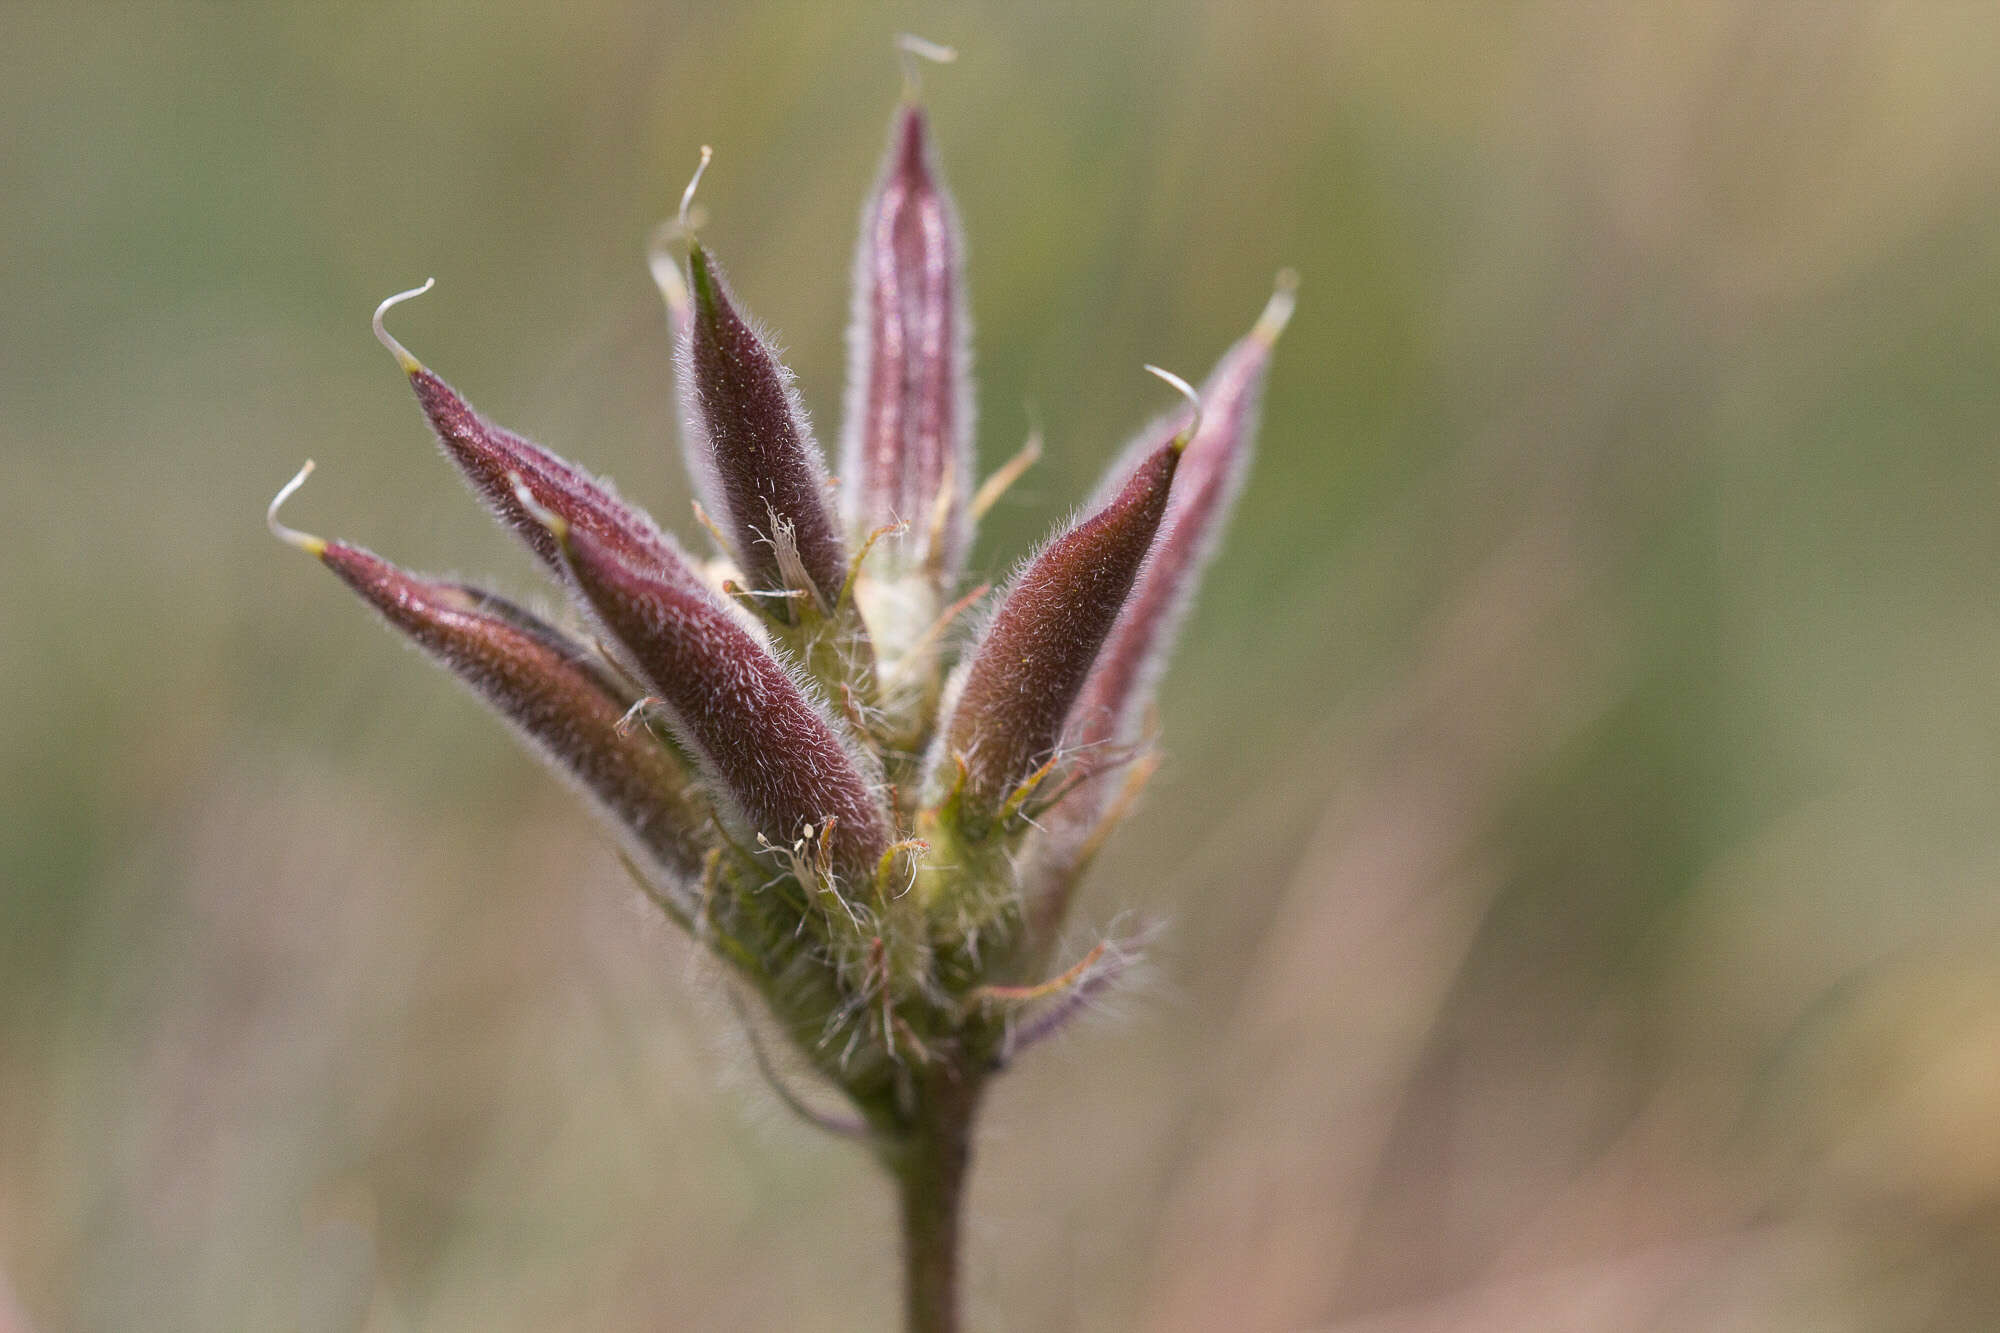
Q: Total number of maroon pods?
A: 8